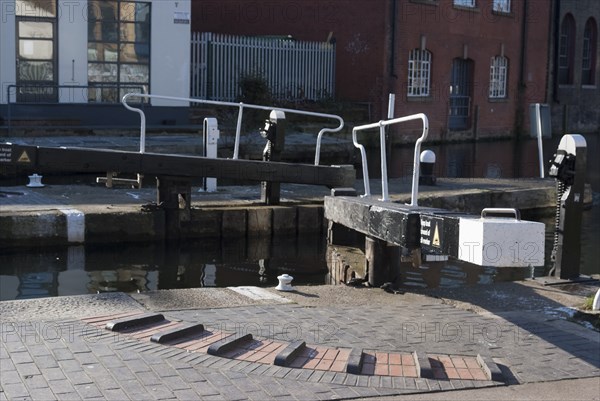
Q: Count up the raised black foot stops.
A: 7